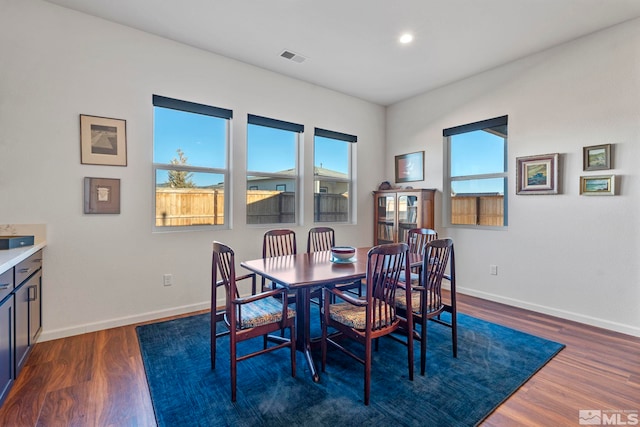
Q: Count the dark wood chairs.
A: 6